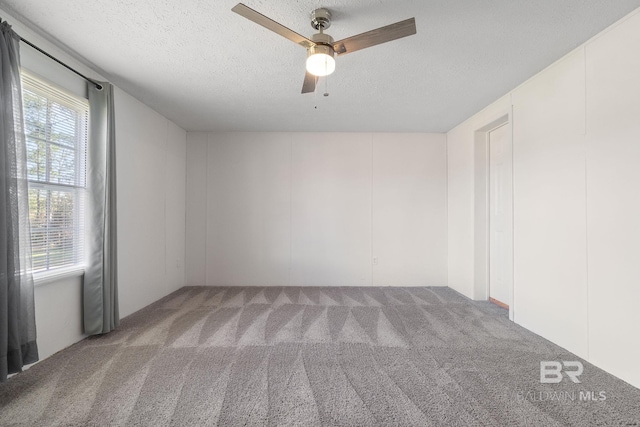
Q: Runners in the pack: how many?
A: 0